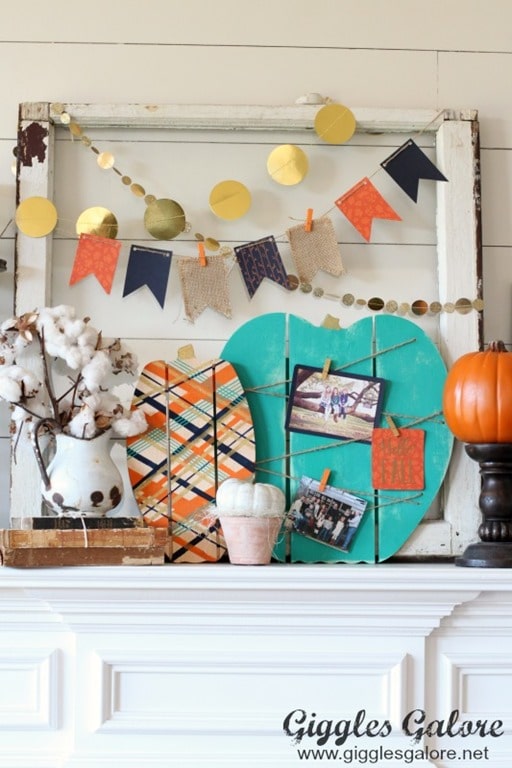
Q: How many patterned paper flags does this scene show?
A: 3